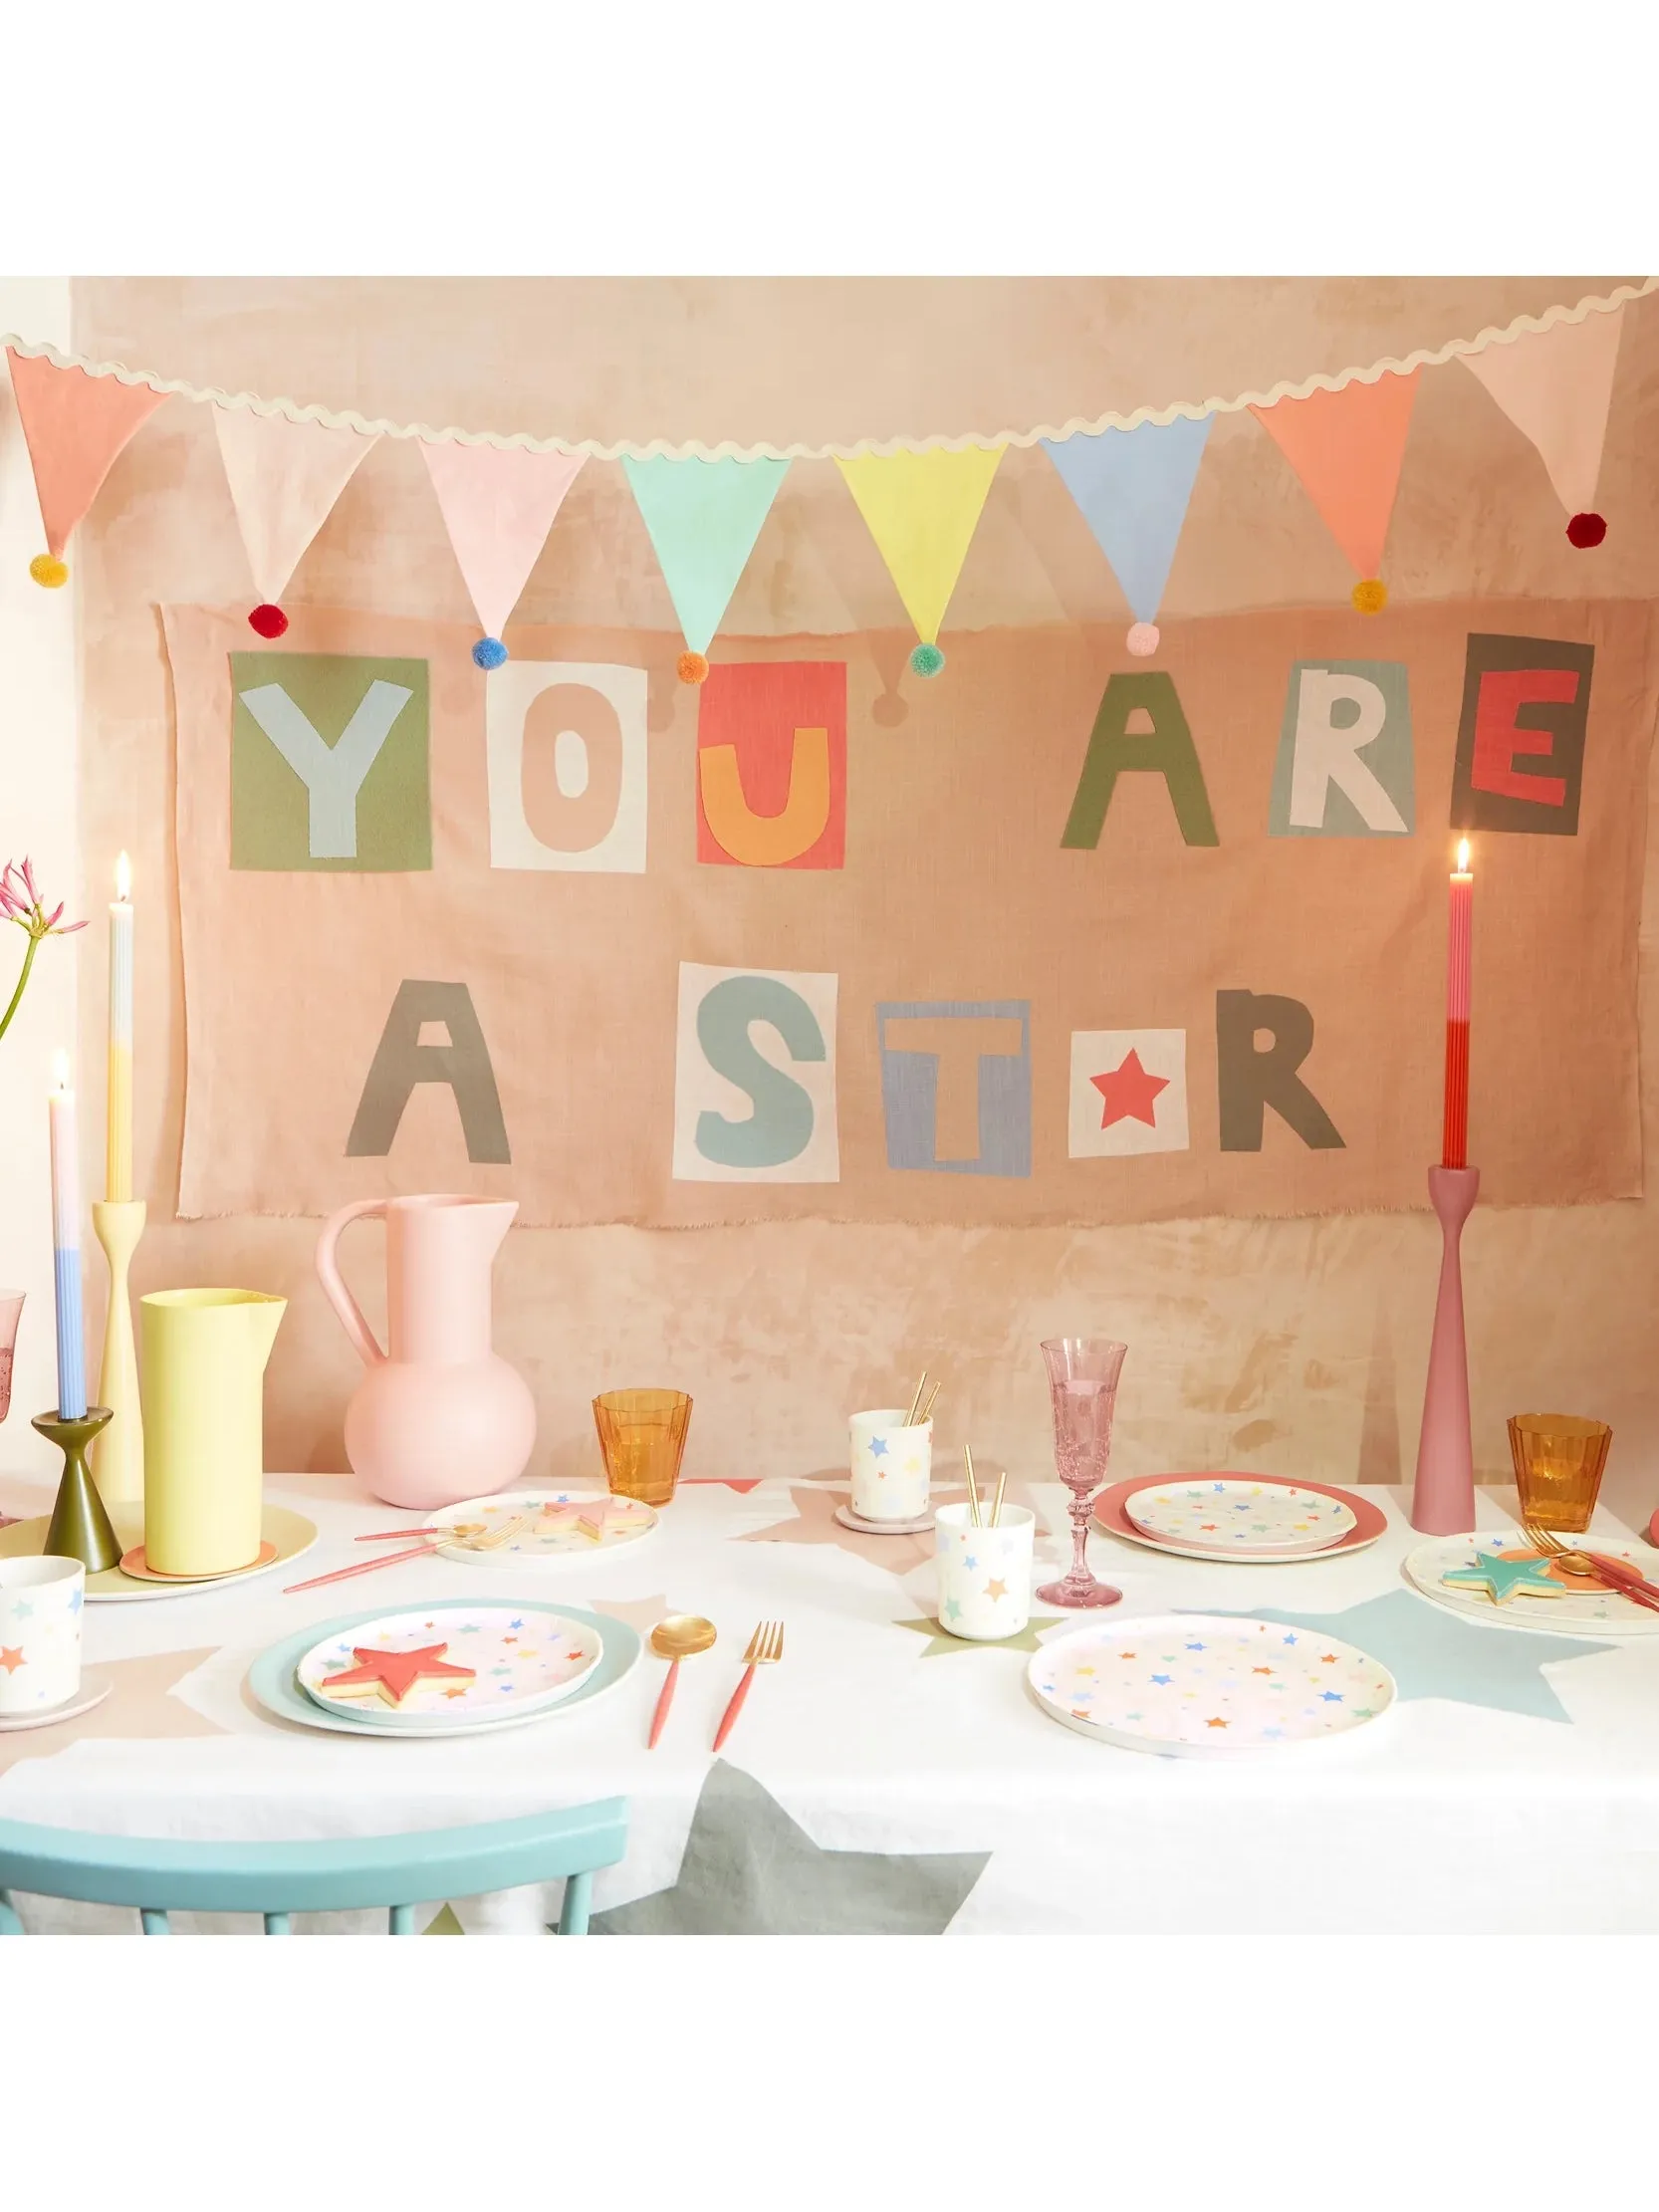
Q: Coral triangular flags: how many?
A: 2